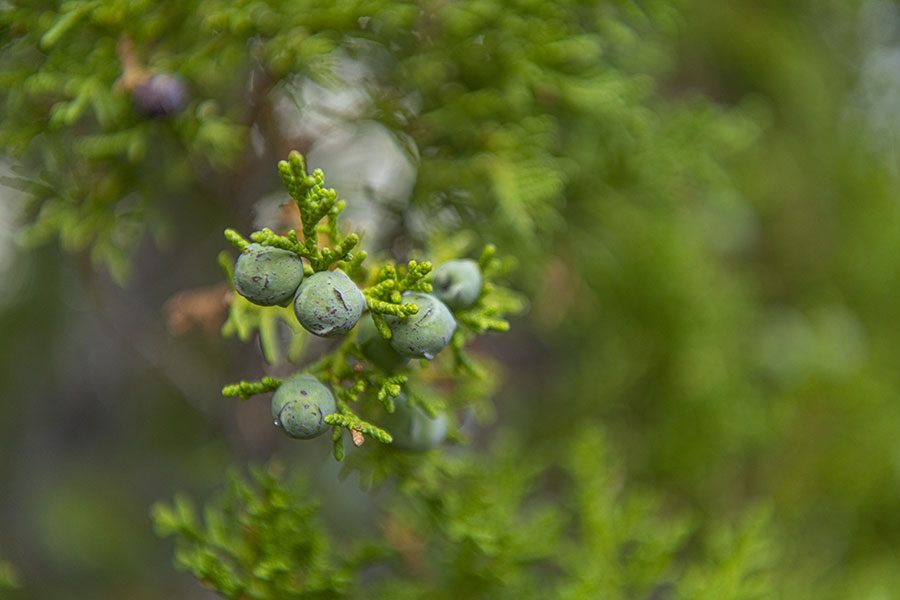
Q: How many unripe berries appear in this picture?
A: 7